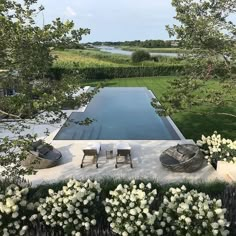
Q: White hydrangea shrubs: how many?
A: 5